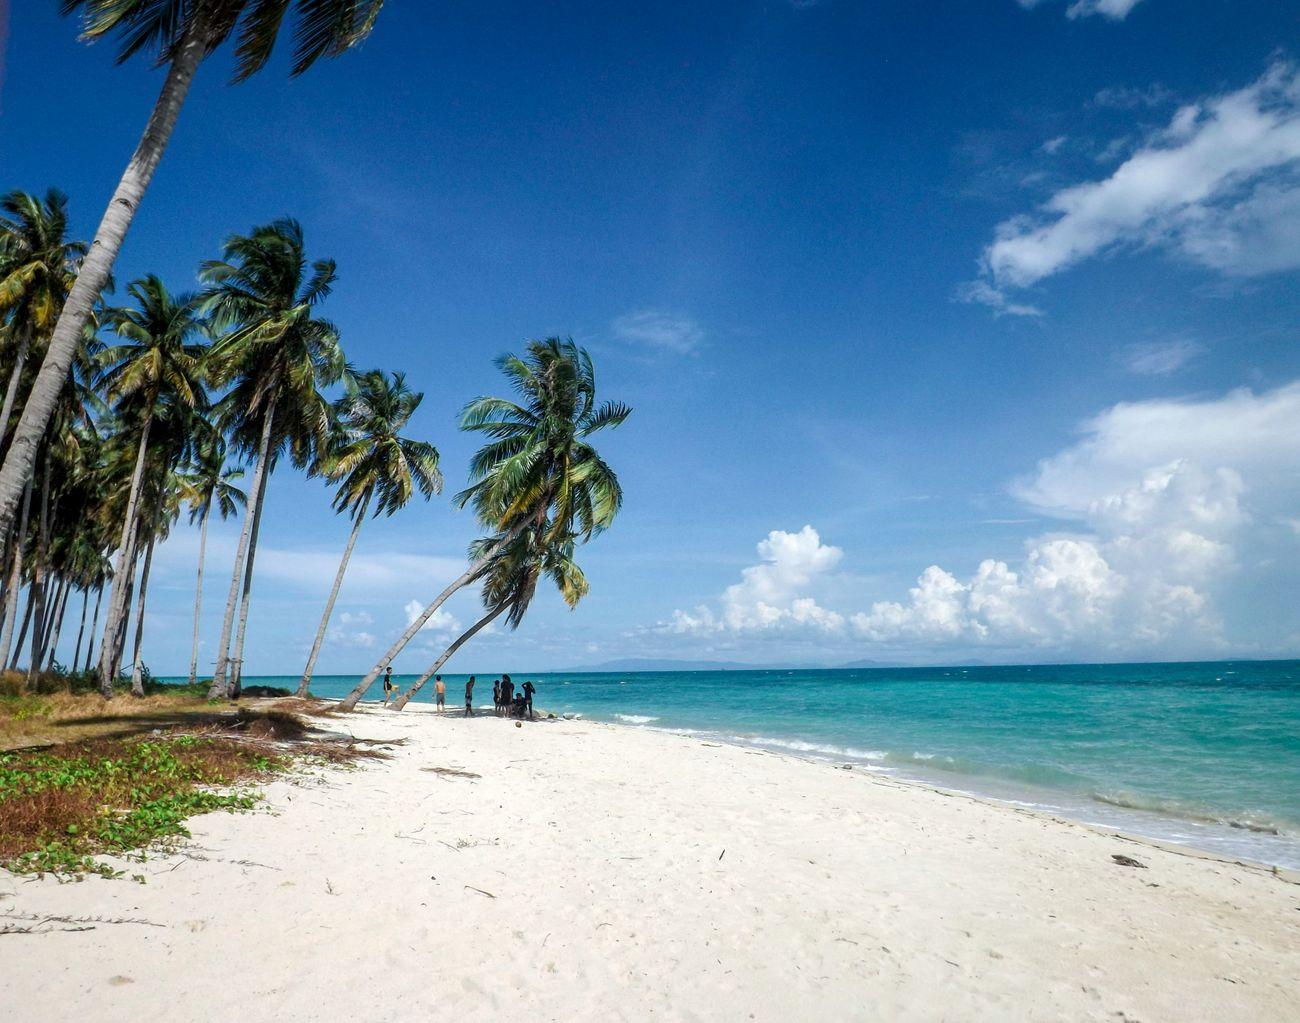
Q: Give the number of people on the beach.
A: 7